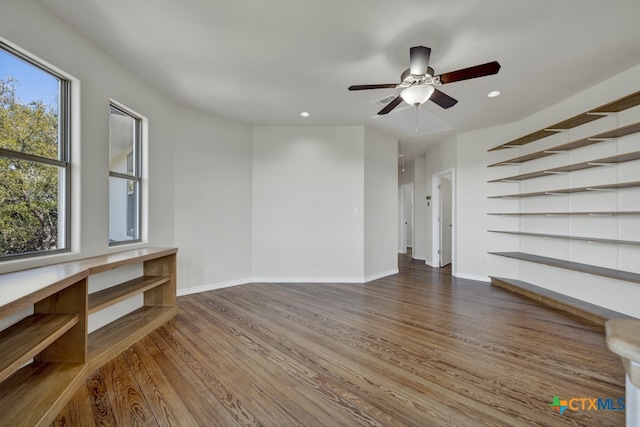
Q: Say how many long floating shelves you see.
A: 7